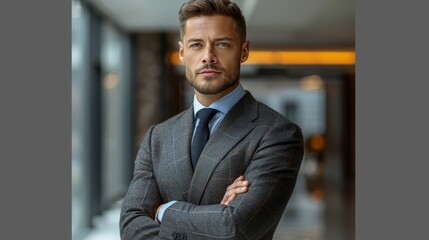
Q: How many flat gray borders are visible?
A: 2